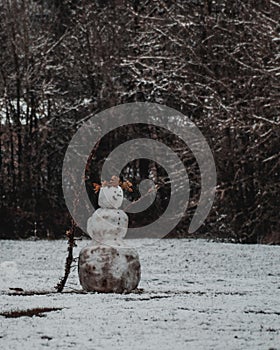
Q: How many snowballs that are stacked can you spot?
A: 3